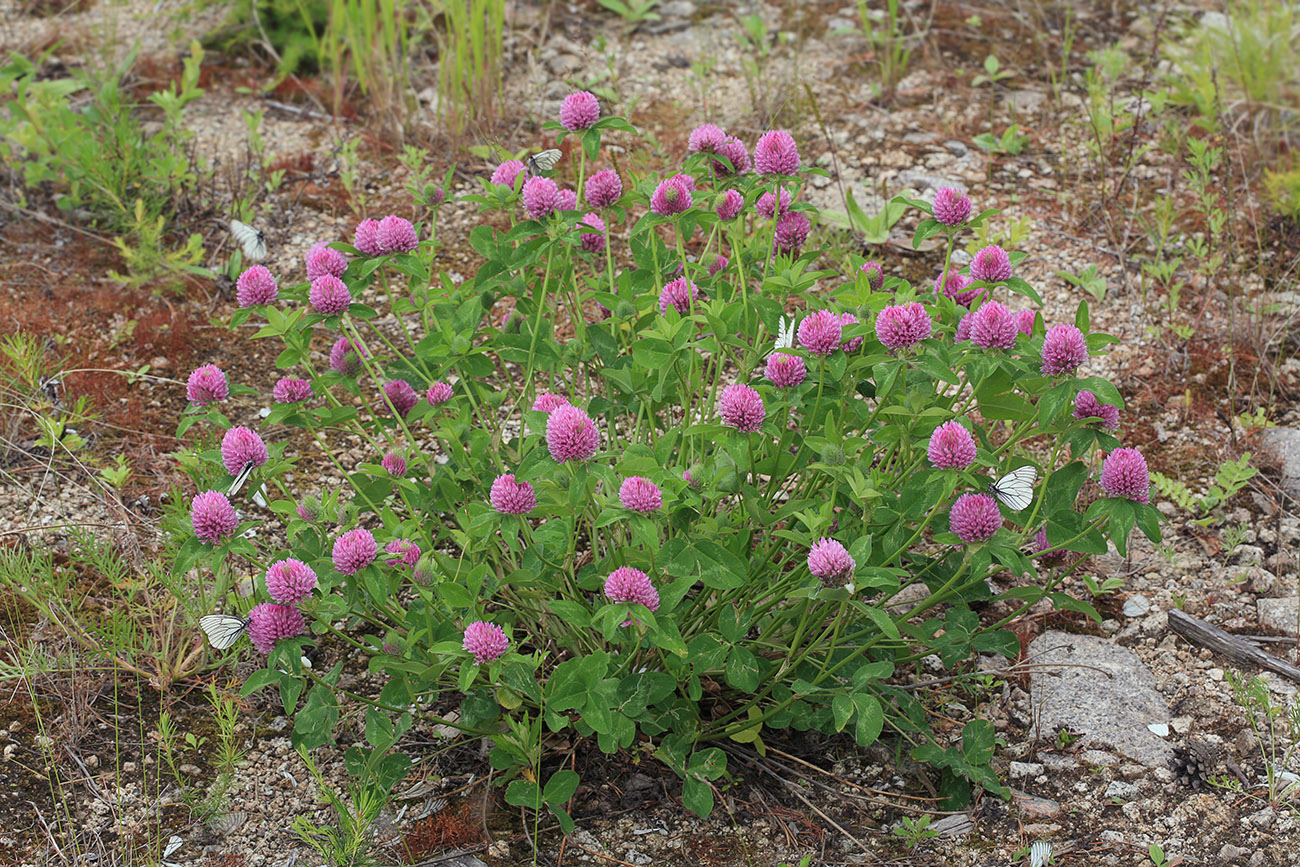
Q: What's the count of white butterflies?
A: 6